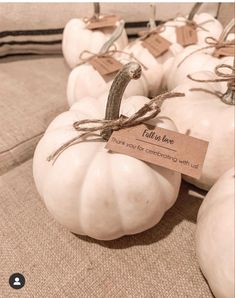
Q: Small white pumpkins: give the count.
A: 8